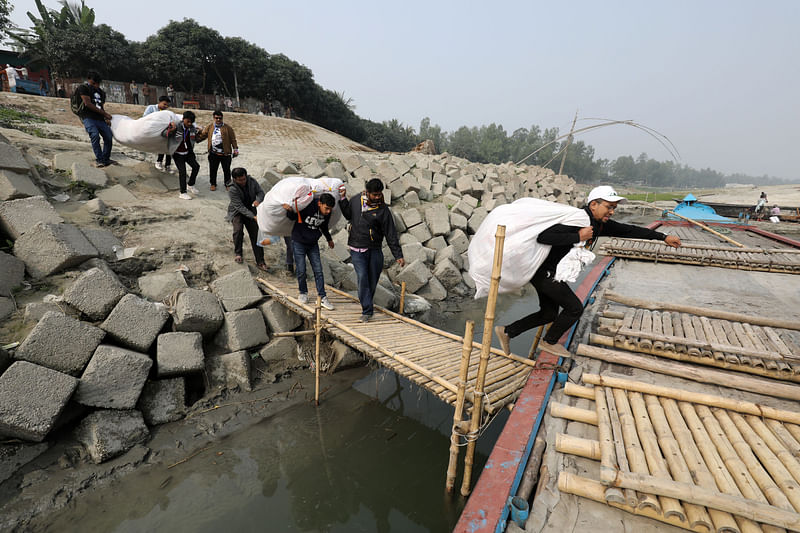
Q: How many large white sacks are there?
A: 3